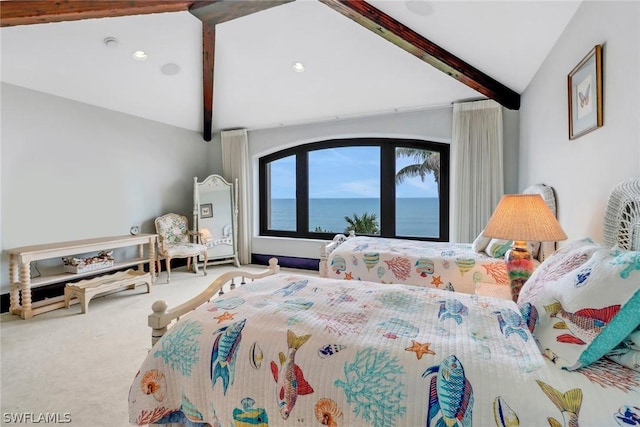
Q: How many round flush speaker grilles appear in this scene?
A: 2